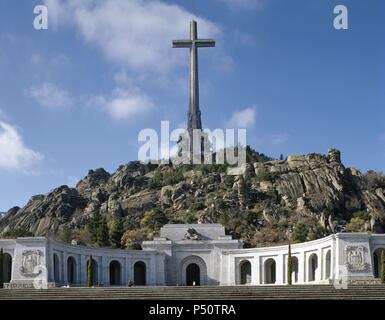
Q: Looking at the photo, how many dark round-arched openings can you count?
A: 13